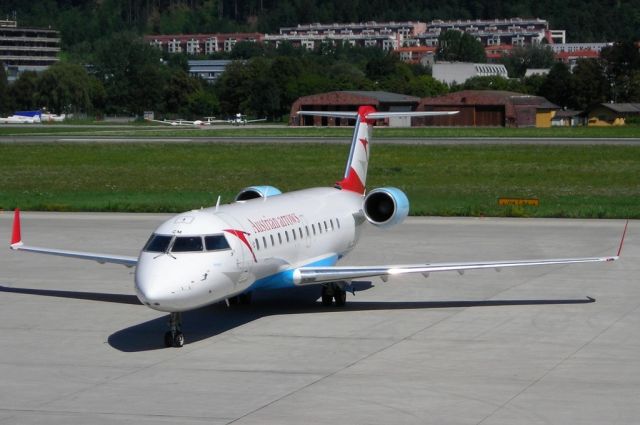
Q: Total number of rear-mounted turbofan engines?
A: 2